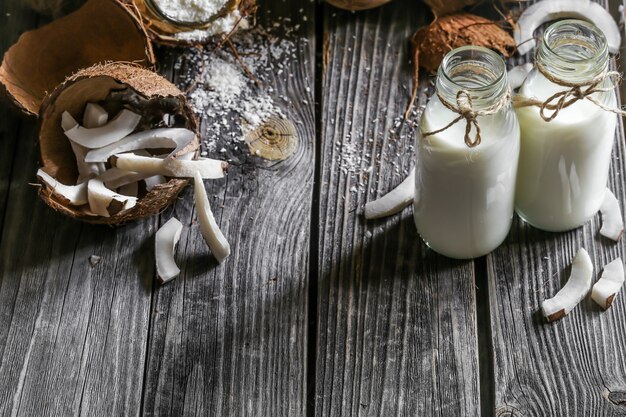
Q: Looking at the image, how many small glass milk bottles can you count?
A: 2